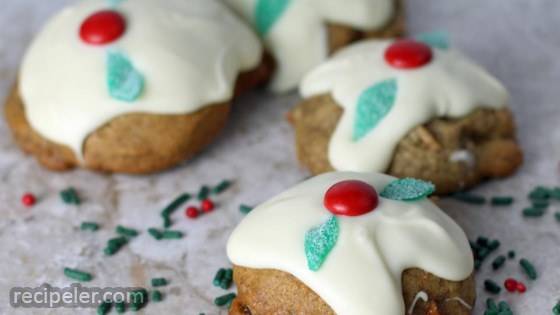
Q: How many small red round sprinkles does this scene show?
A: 5